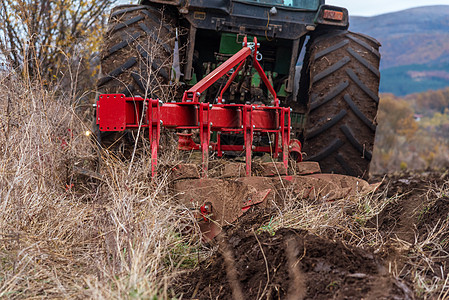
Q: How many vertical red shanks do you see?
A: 4